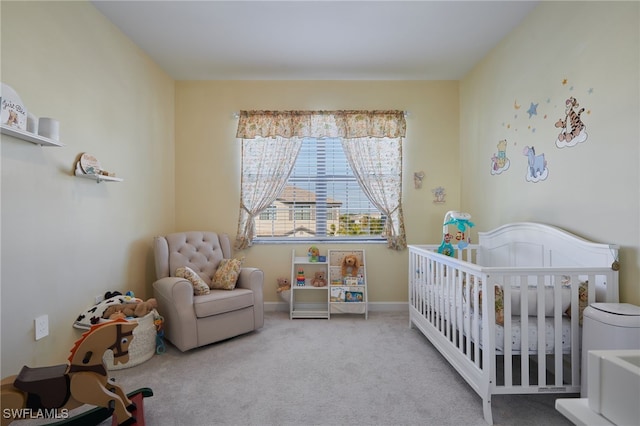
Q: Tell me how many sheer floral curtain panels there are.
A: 2